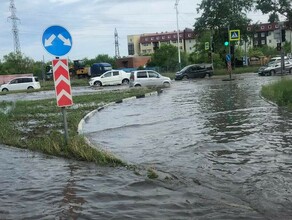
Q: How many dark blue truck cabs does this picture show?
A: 1